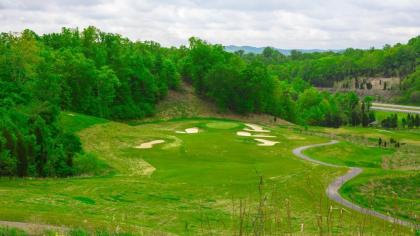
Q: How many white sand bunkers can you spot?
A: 5